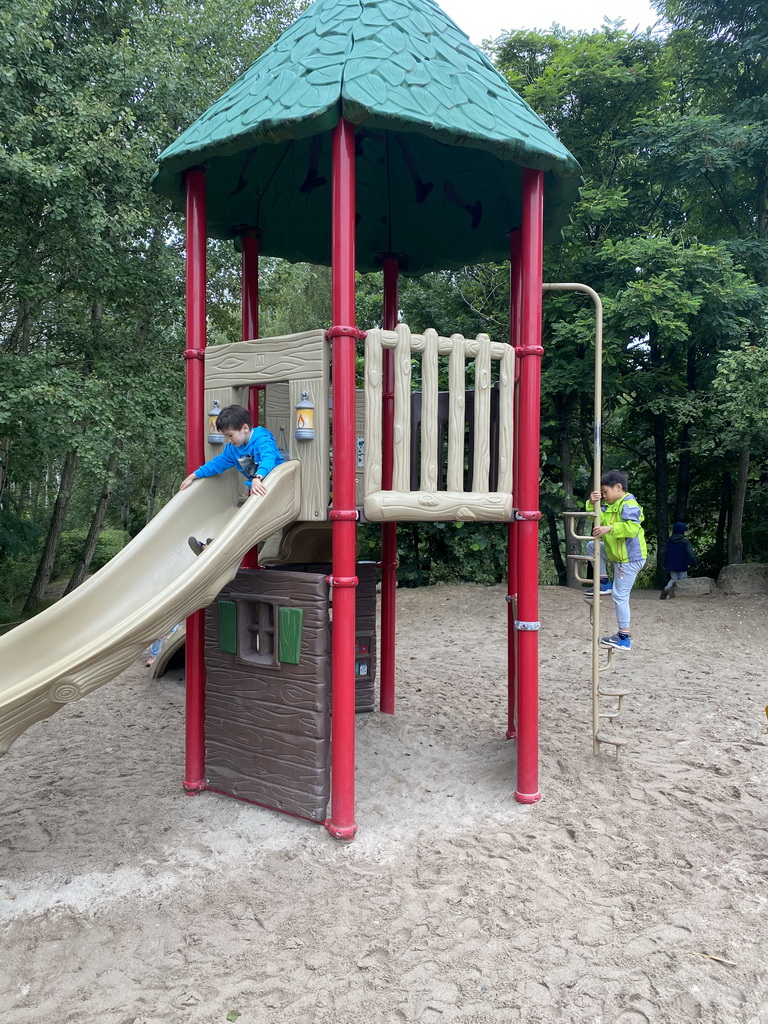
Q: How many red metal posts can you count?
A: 6